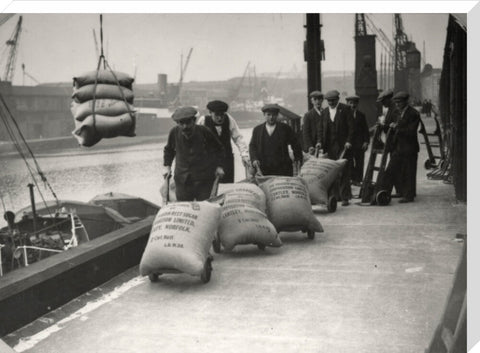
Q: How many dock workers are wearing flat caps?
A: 8